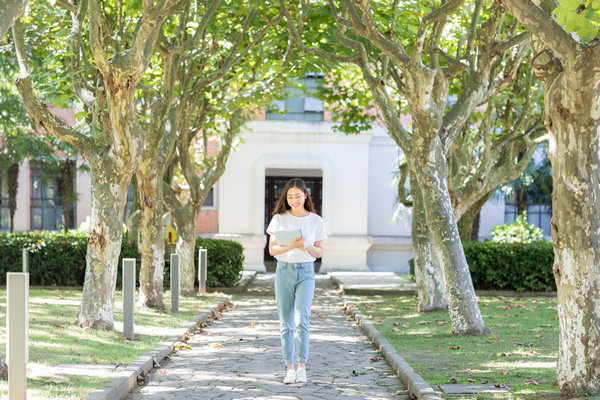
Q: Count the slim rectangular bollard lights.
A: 5